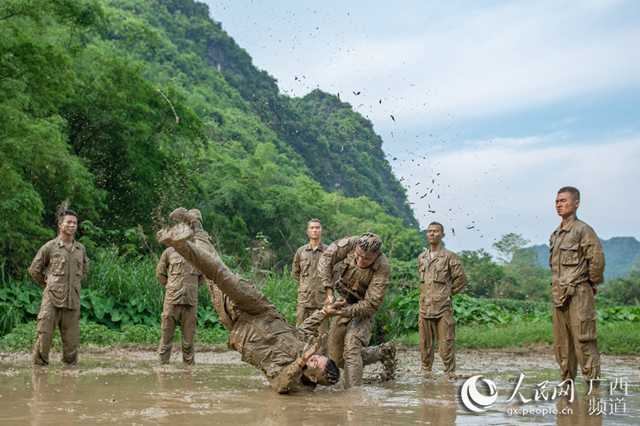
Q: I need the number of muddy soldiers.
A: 7